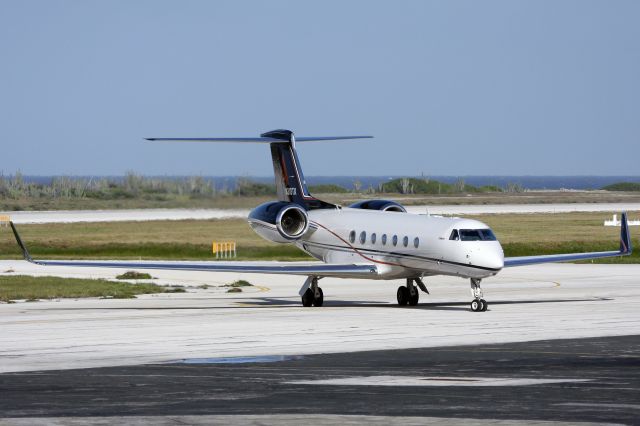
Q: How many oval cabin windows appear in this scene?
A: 7